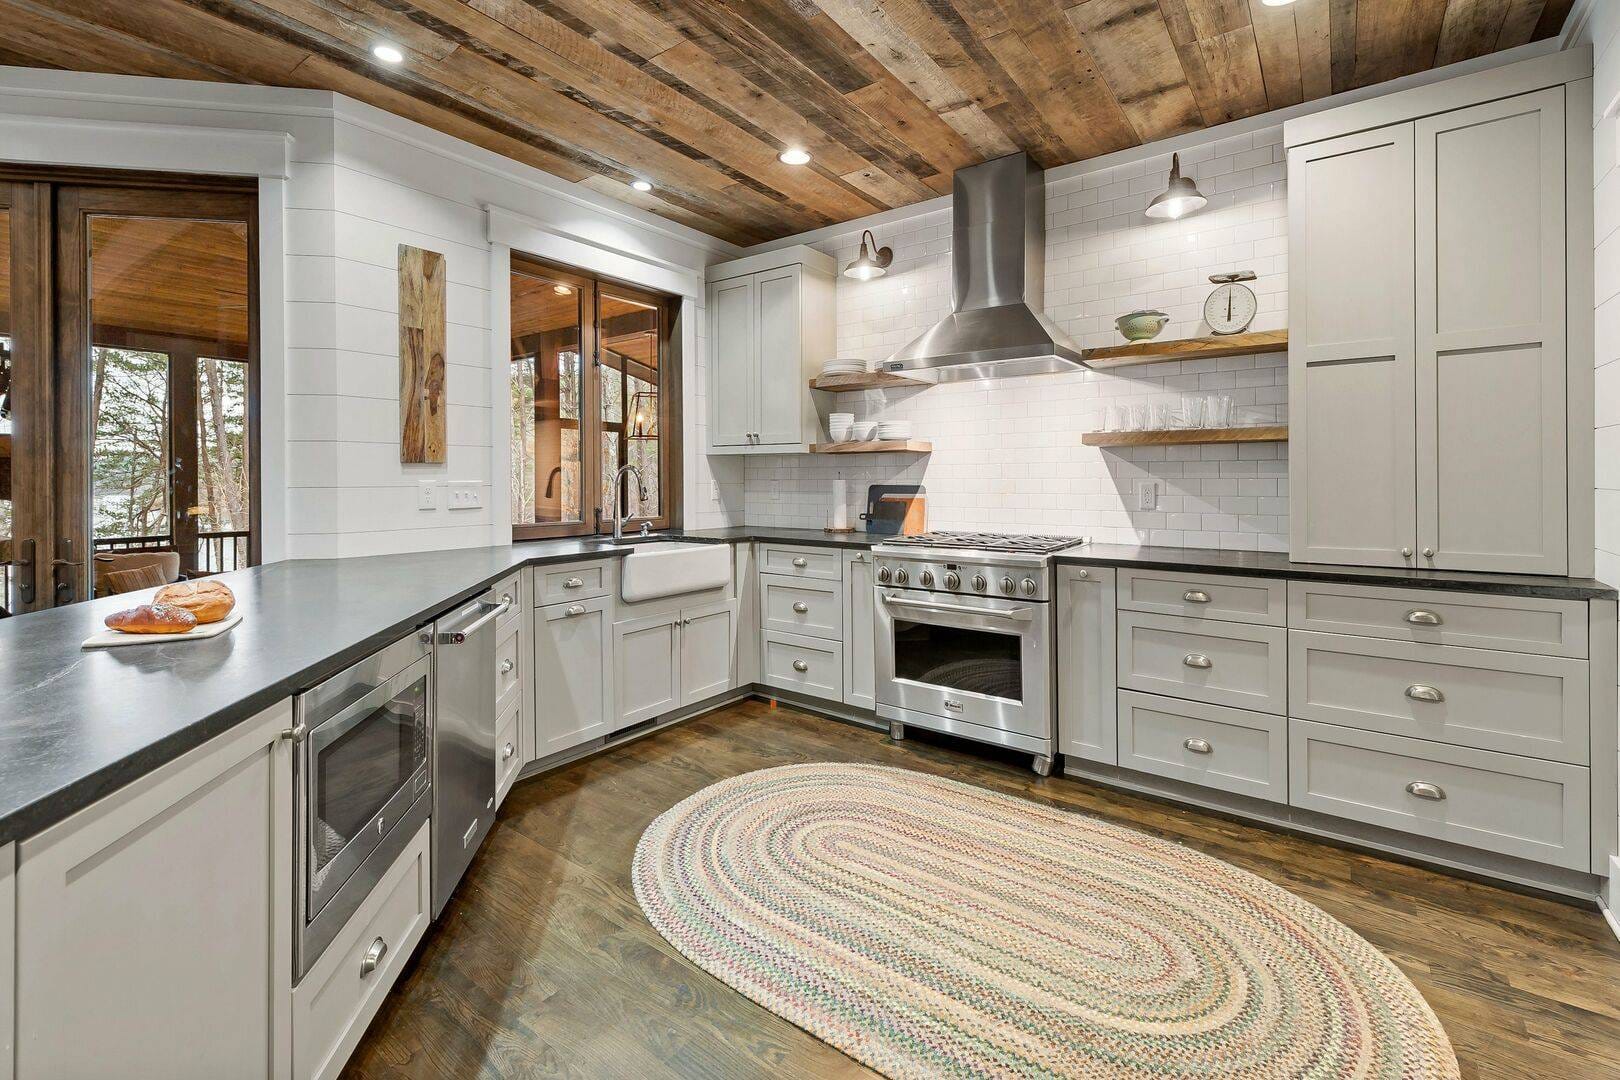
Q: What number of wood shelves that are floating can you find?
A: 4